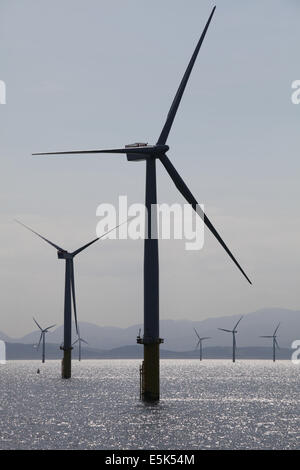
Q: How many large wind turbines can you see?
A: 2